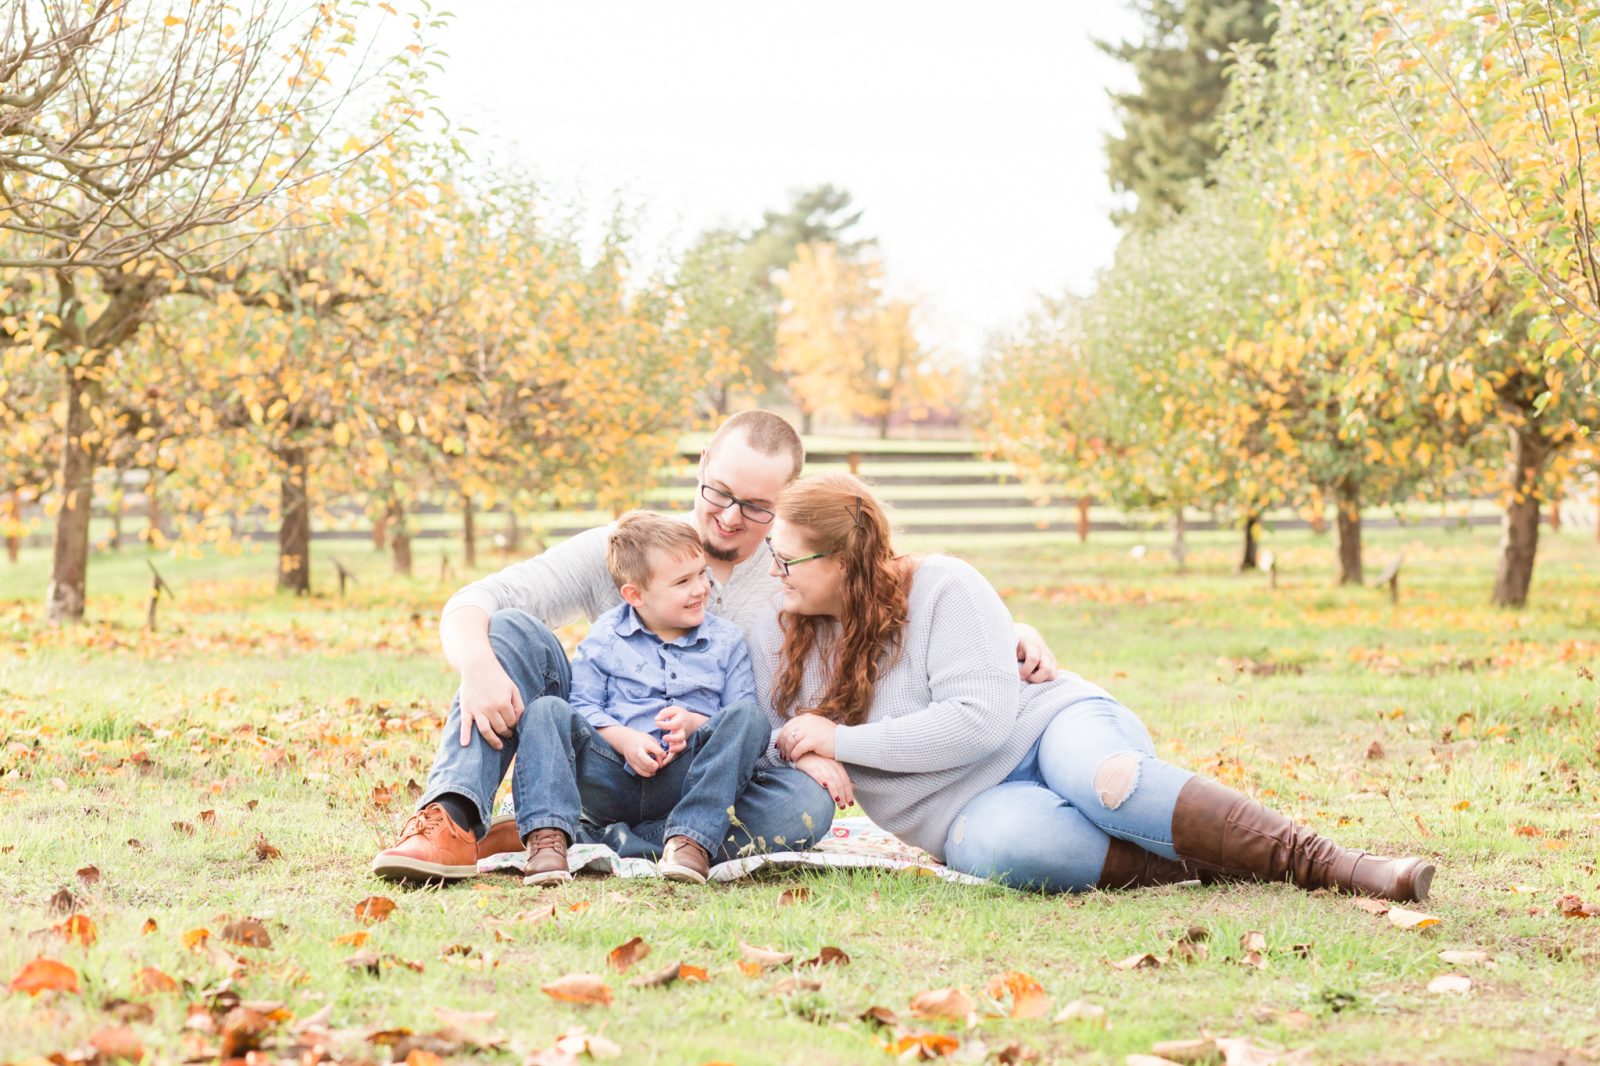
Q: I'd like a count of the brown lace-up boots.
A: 2